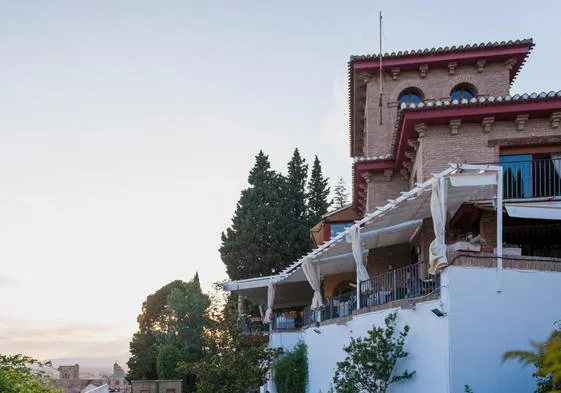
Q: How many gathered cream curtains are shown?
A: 4